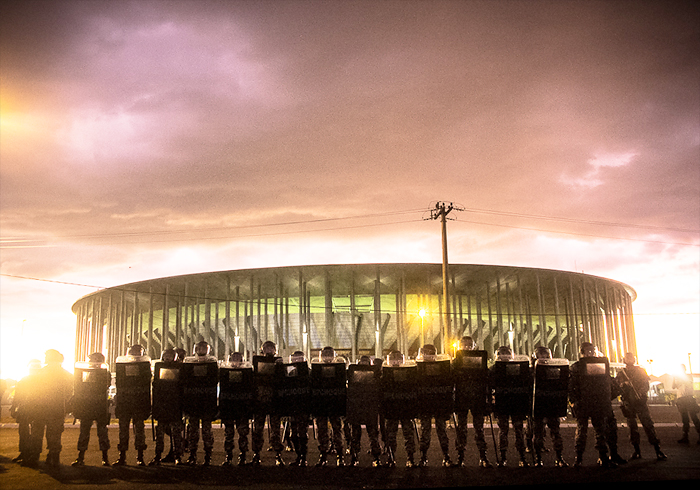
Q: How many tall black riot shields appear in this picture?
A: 15